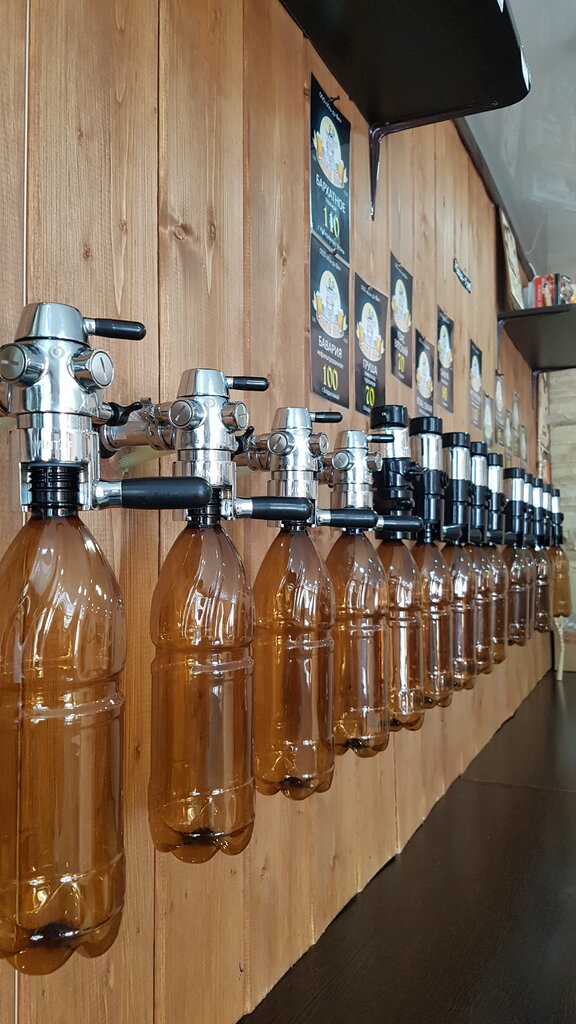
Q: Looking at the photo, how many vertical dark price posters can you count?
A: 12